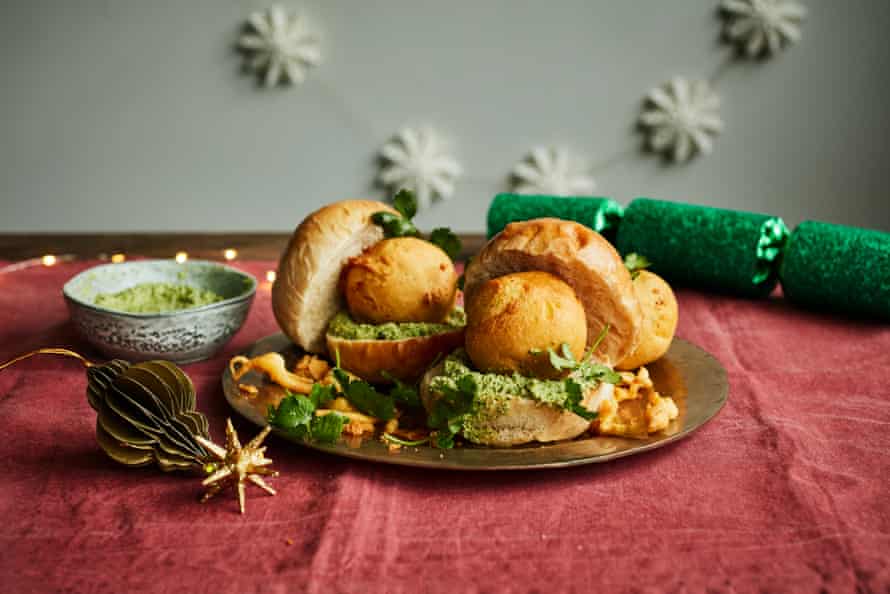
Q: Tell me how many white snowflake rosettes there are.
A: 5